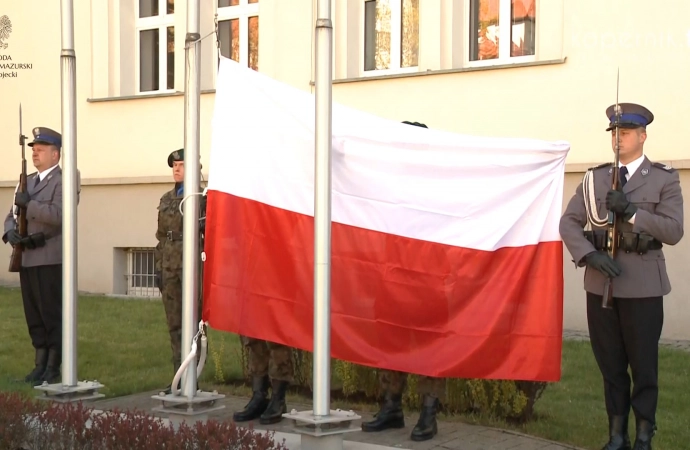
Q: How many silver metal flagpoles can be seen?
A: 3